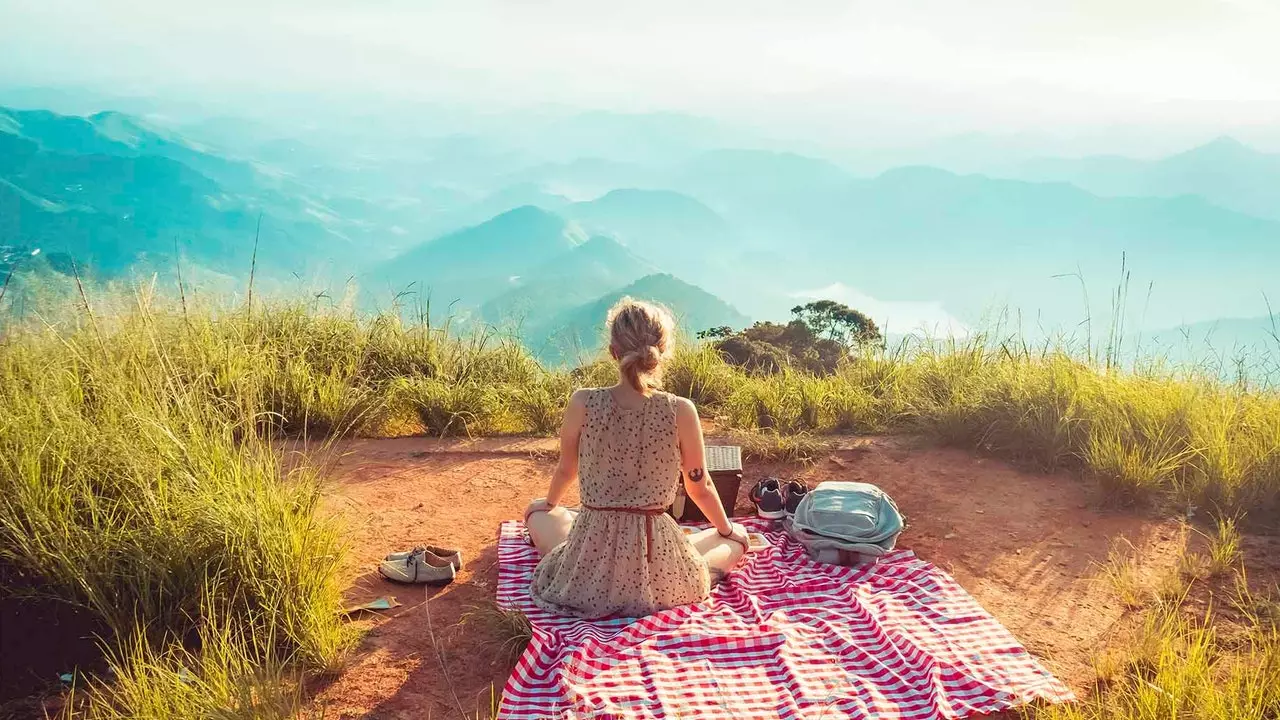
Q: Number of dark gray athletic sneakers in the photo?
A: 2